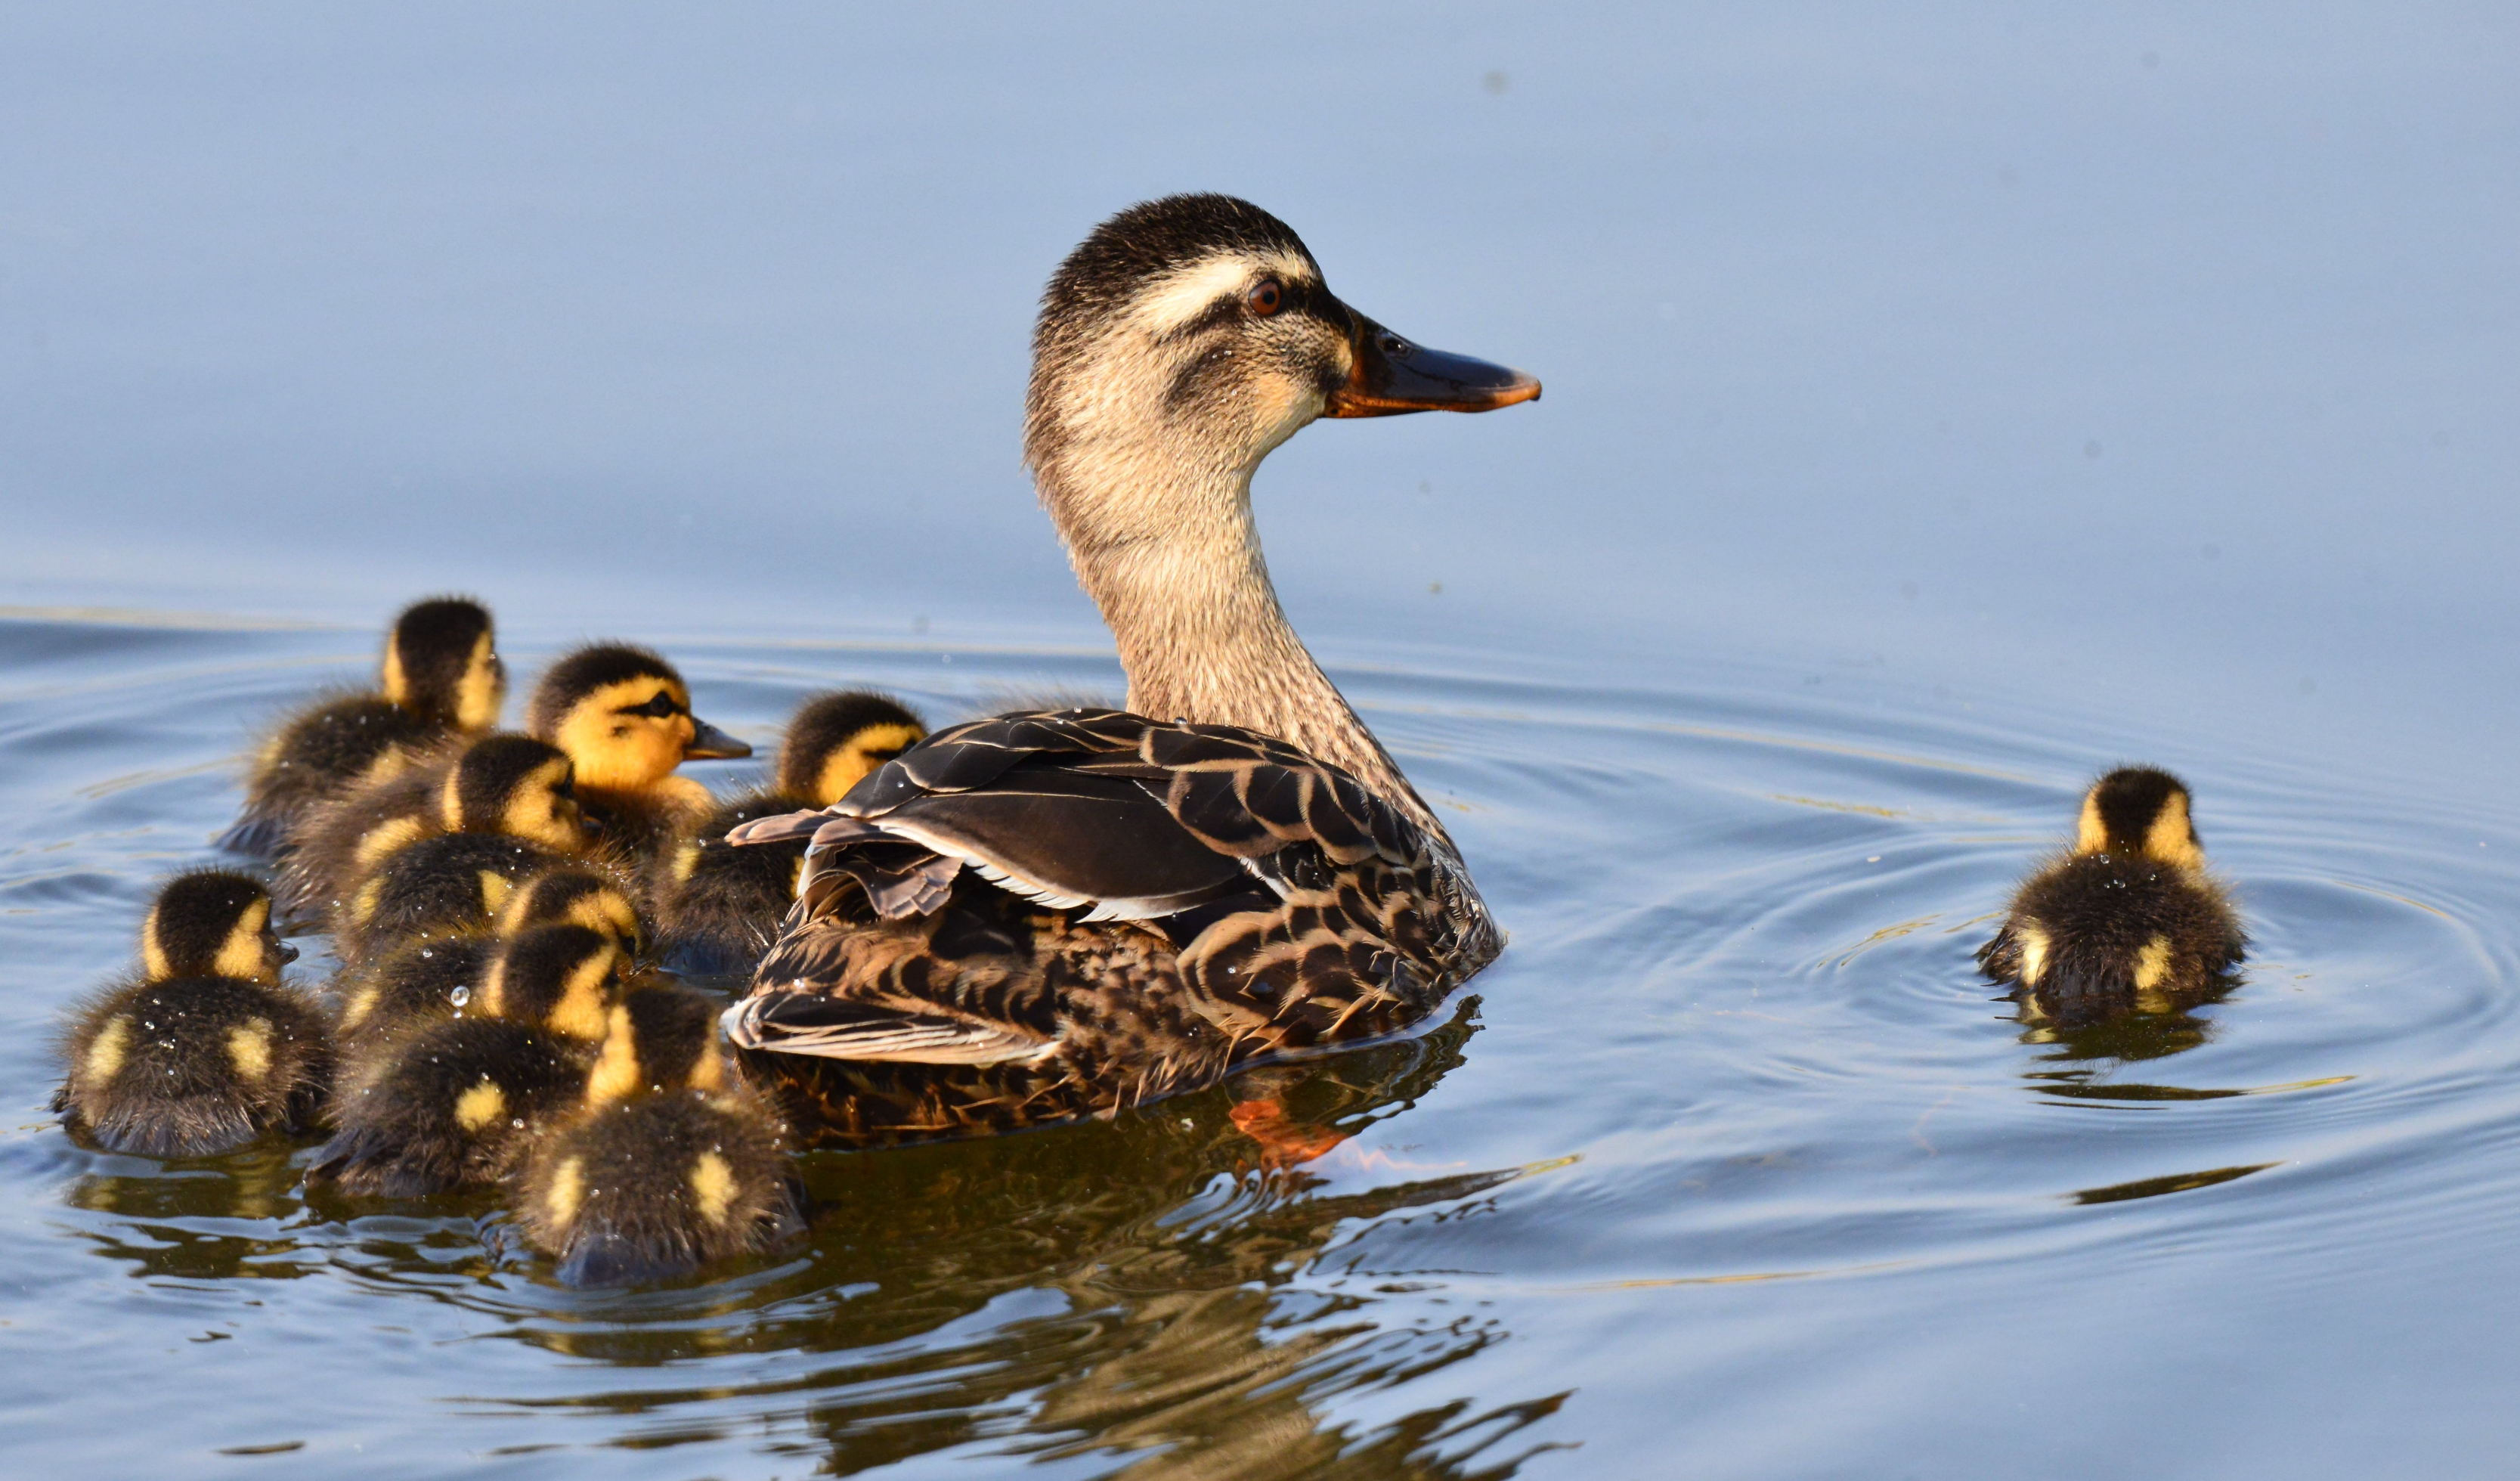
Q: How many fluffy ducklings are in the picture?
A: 9